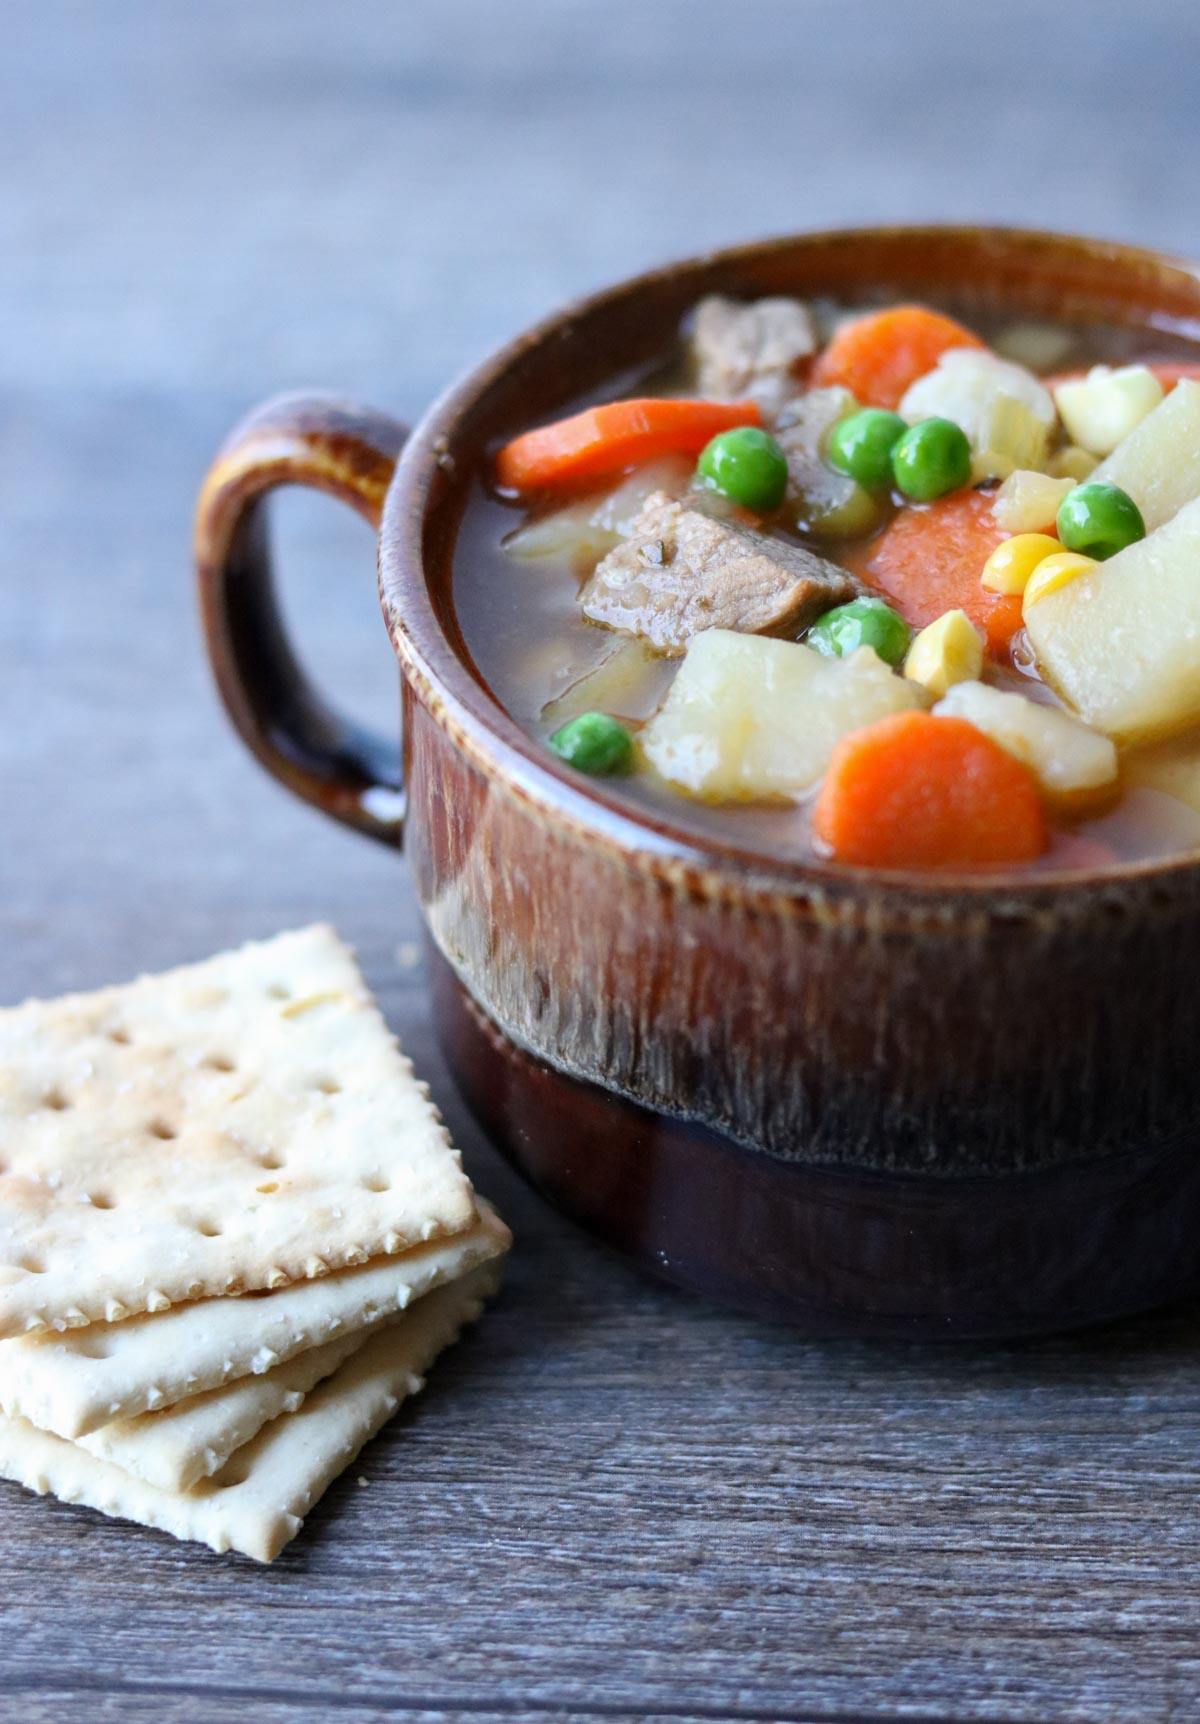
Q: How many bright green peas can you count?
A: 6